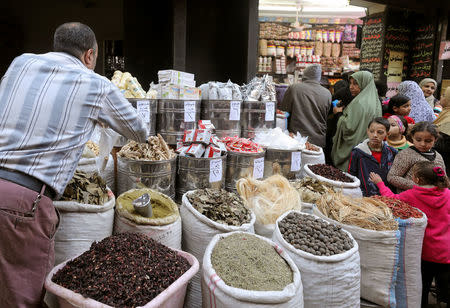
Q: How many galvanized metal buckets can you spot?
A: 8